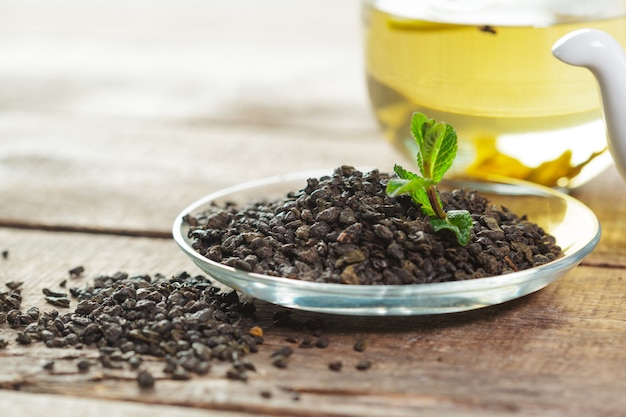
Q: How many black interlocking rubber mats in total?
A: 0